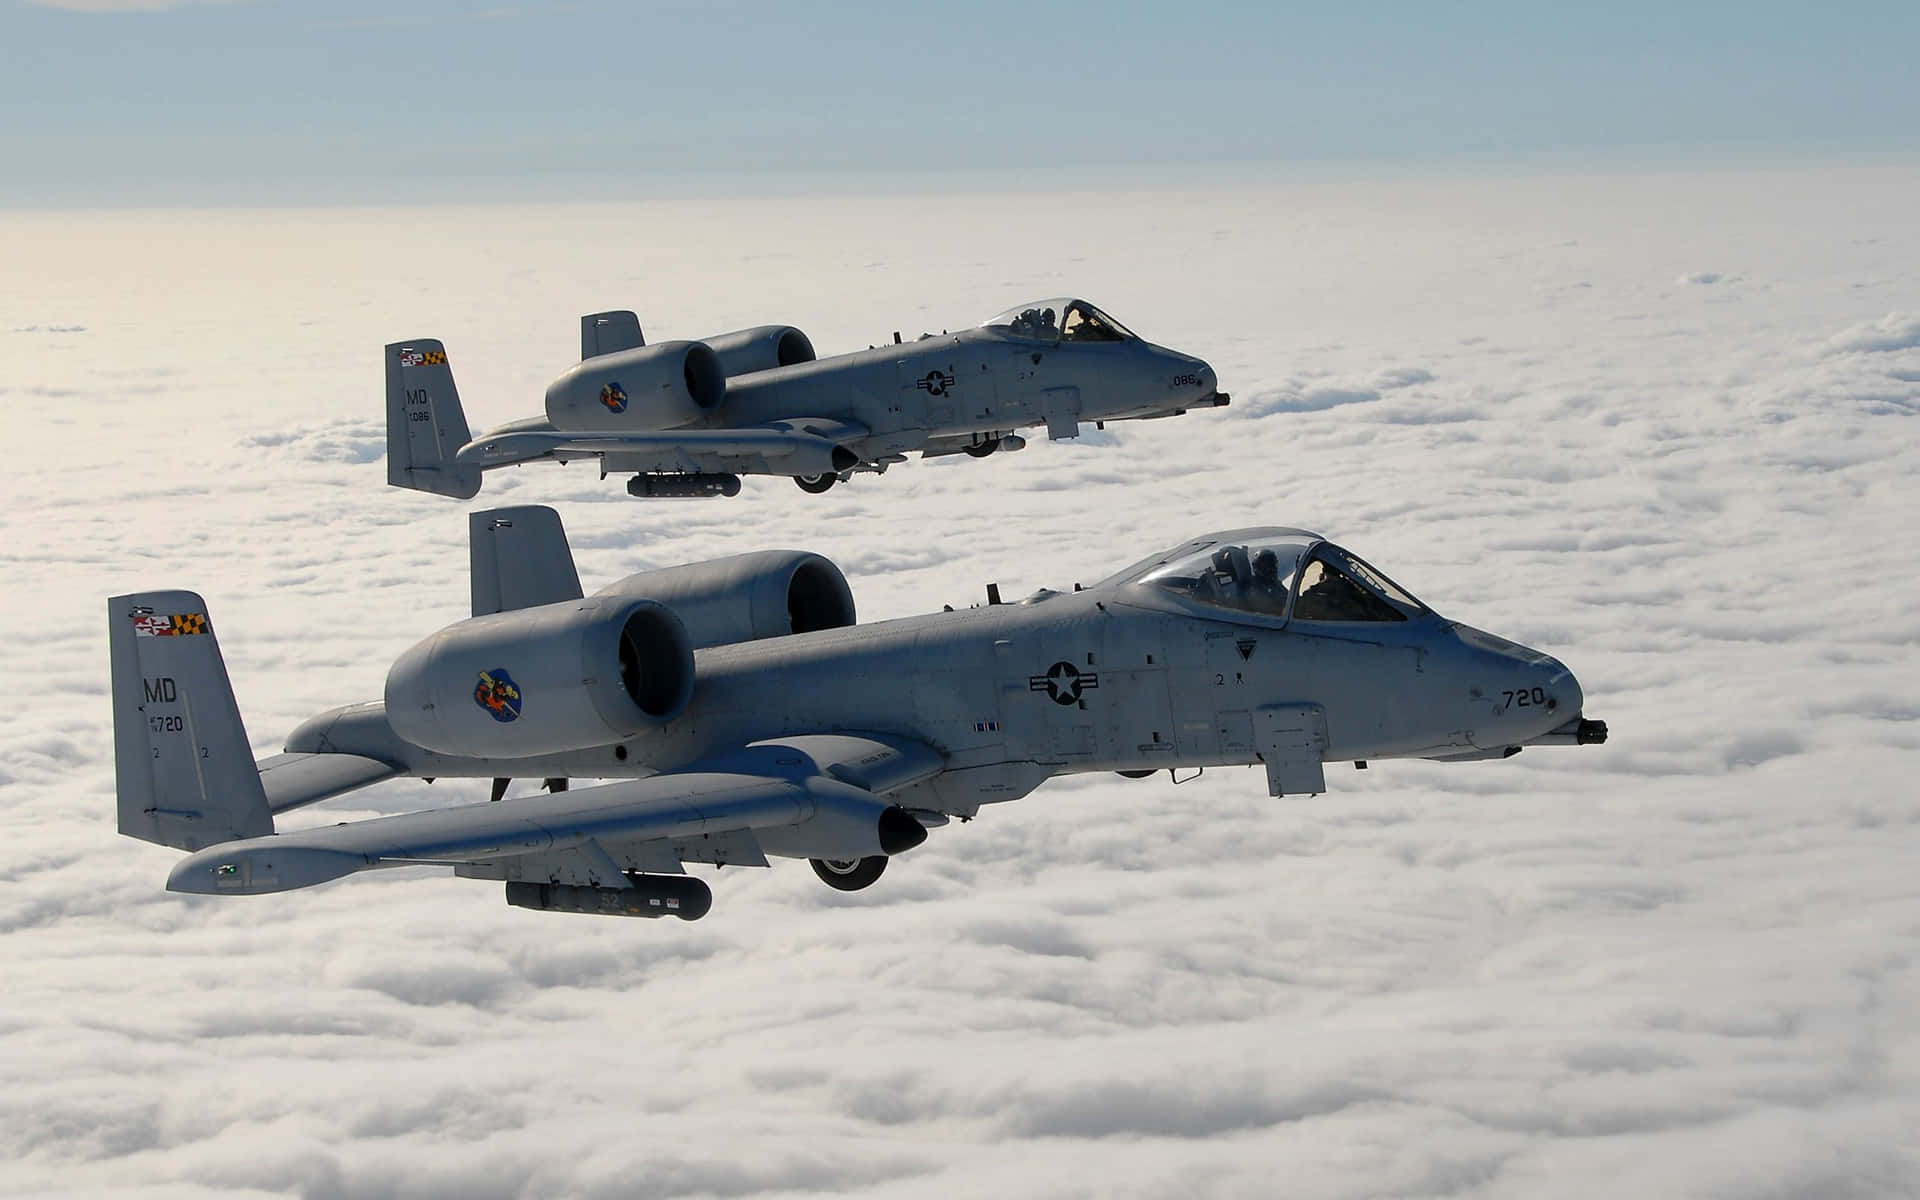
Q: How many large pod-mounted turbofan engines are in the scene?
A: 4